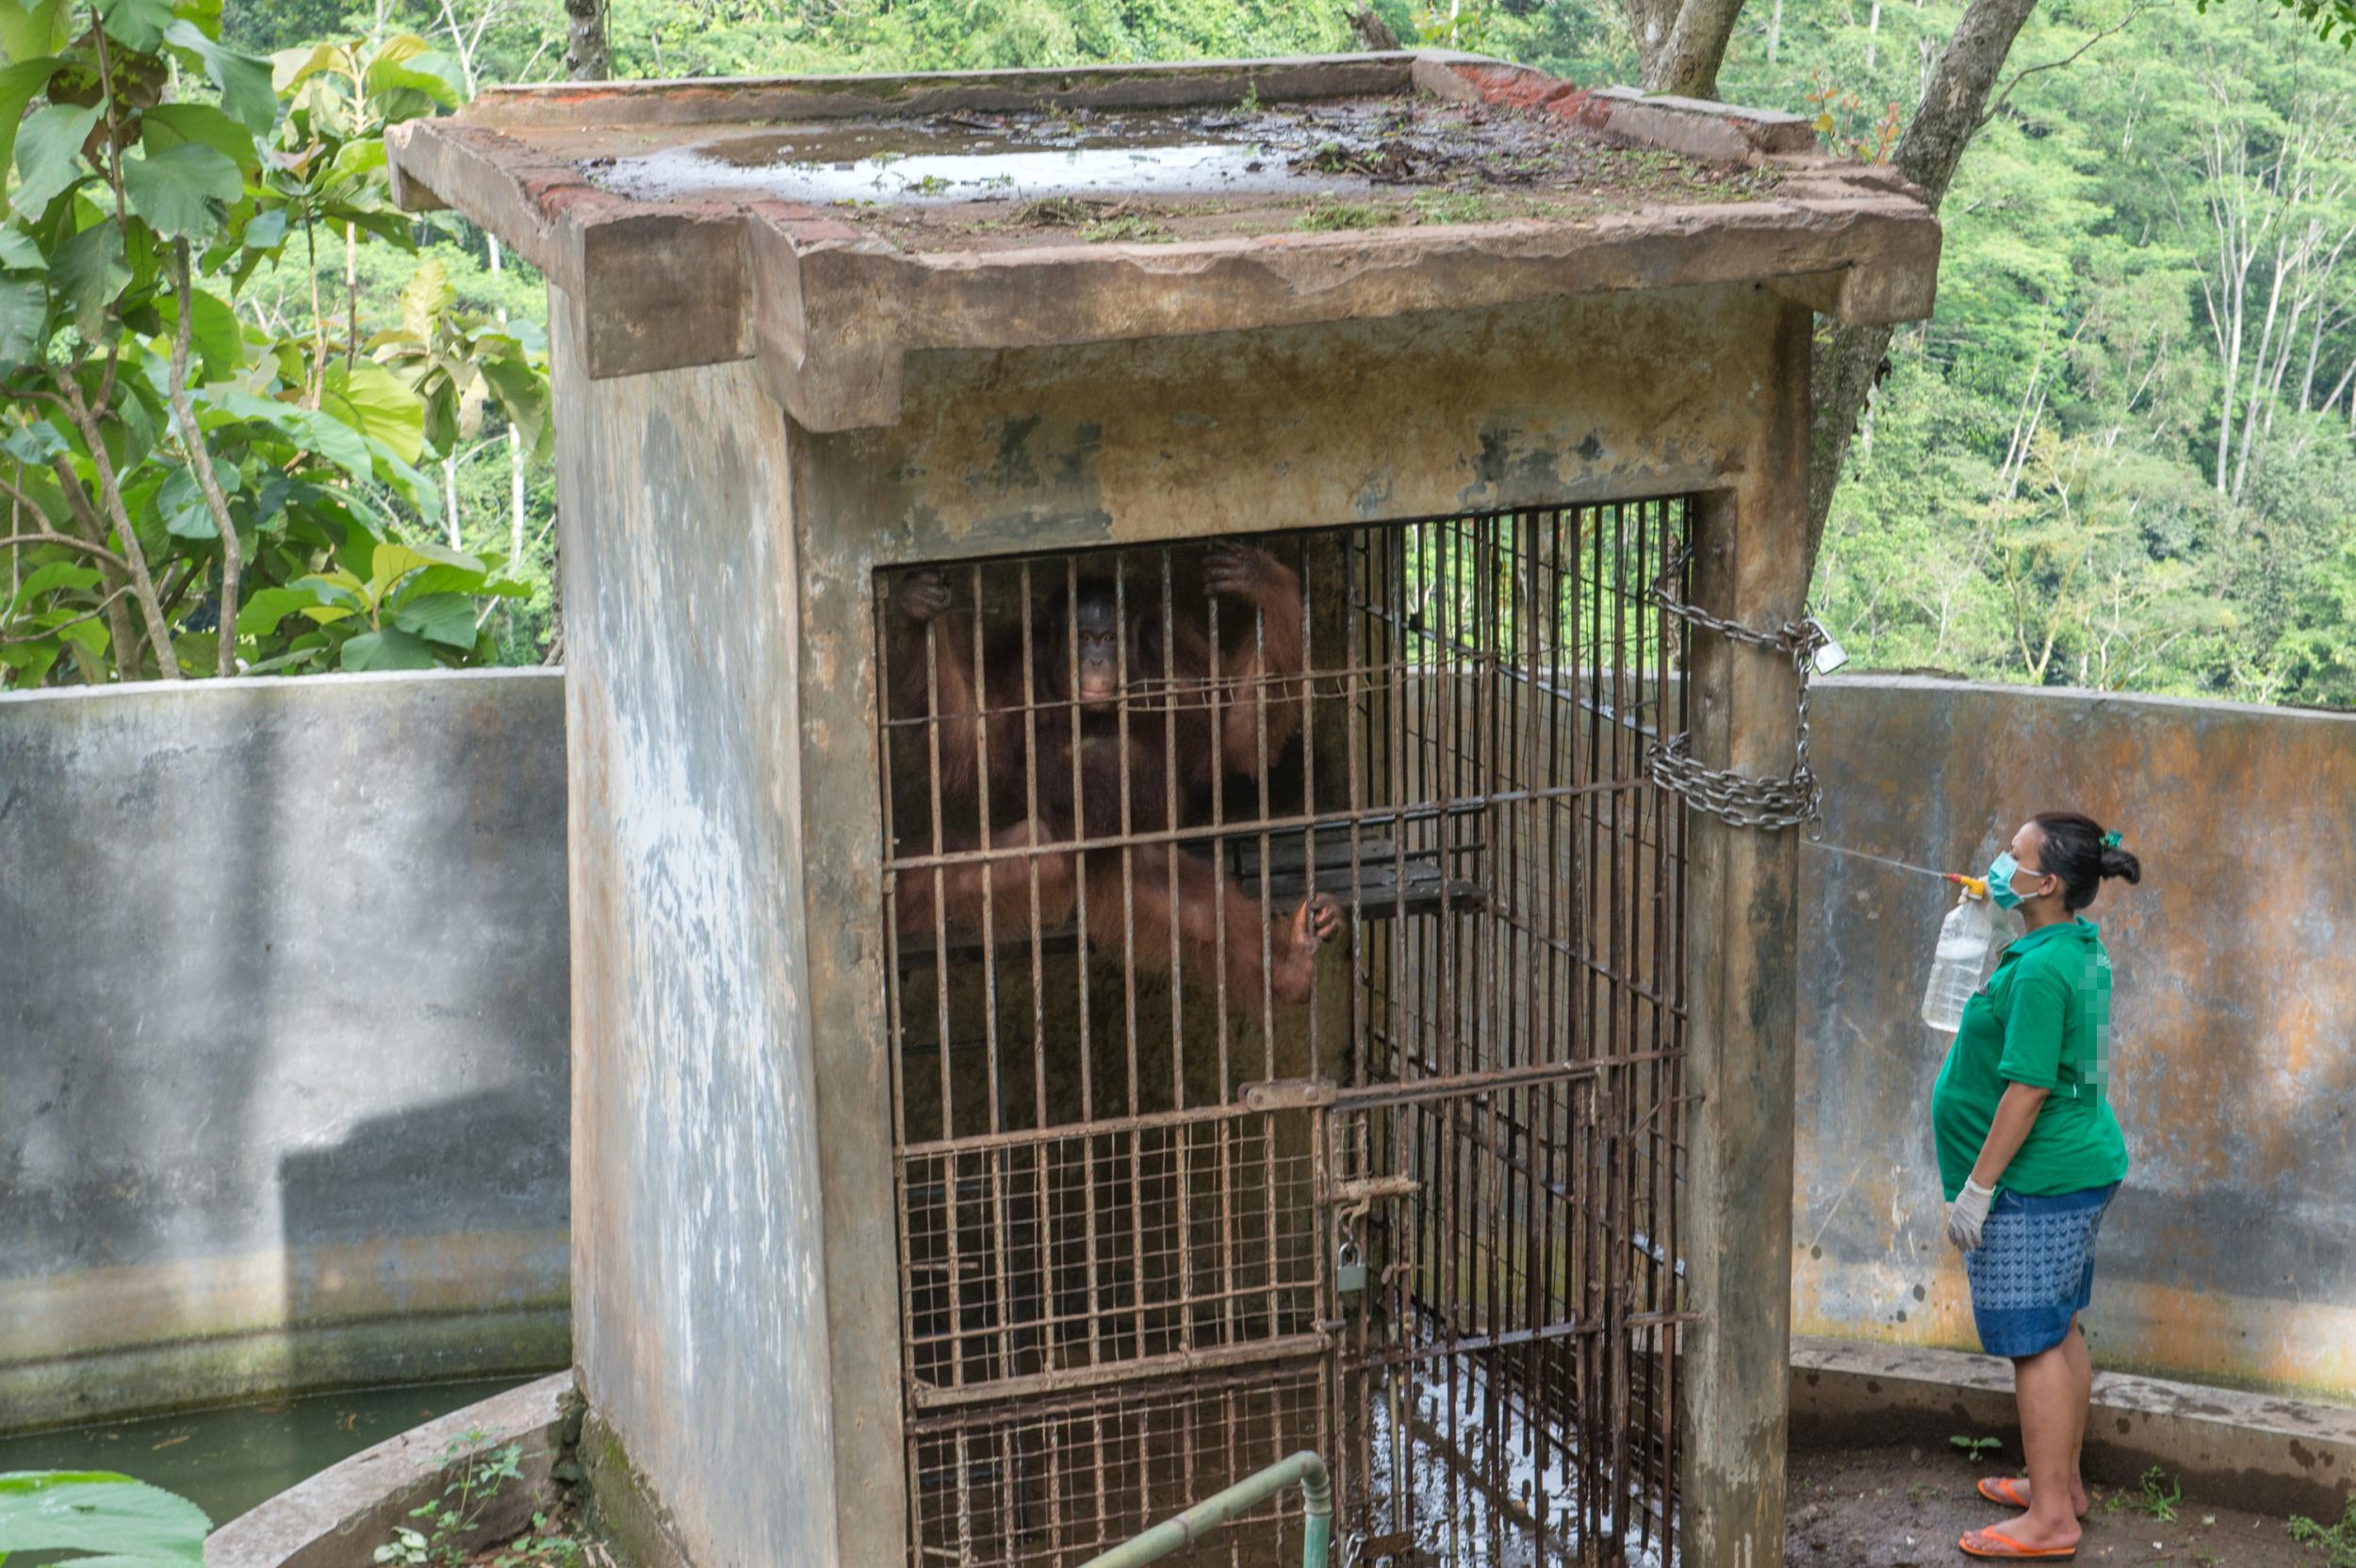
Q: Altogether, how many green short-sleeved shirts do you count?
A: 1